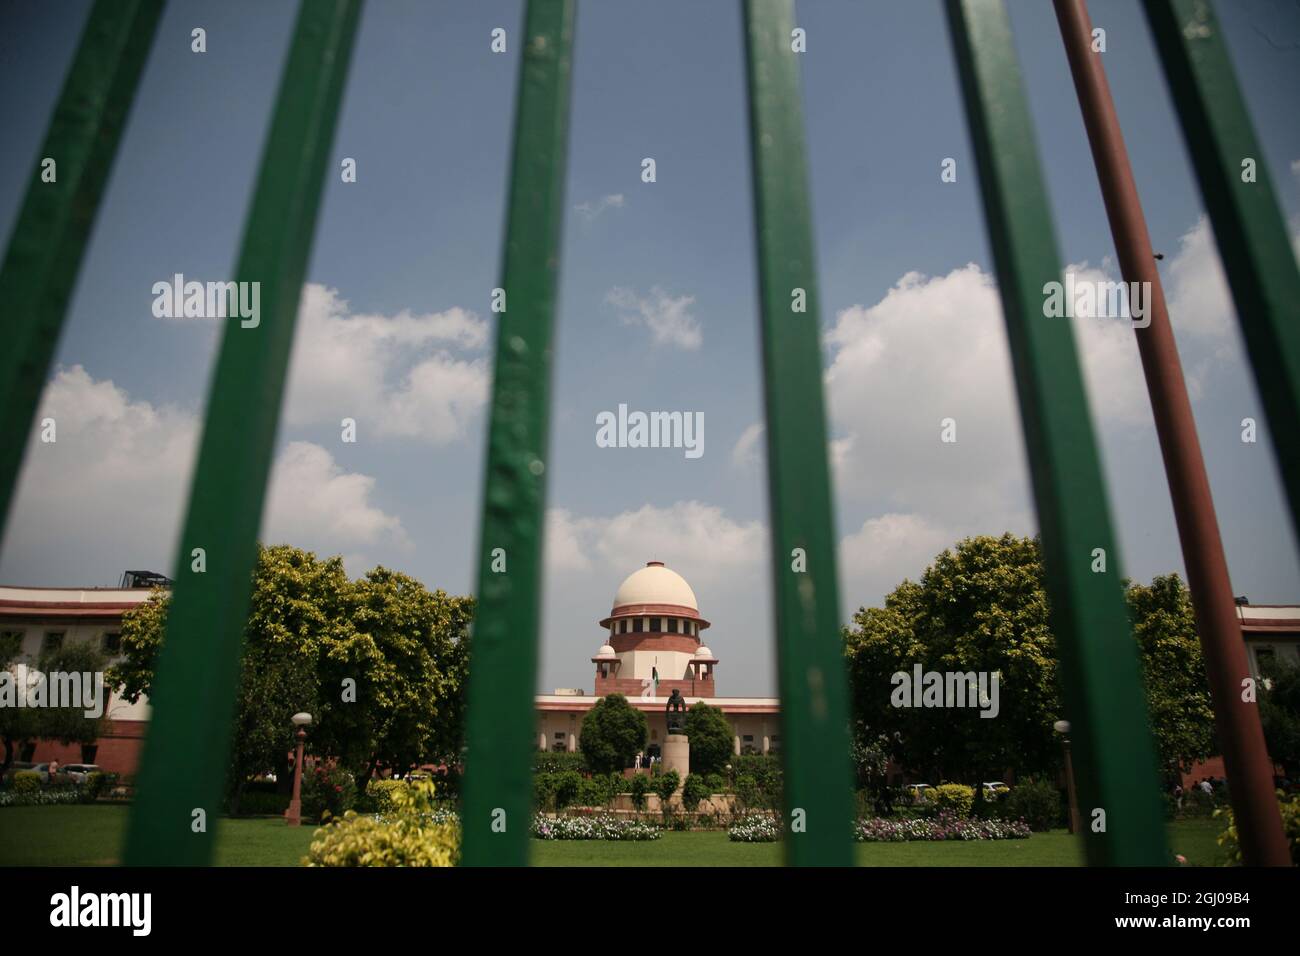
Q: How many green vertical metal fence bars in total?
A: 6